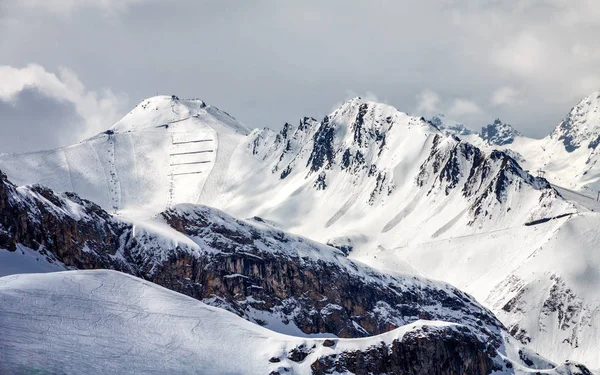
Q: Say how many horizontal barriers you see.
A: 4